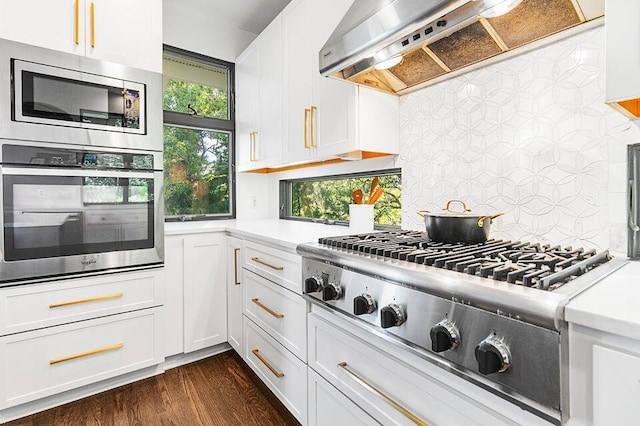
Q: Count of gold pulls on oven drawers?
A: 2